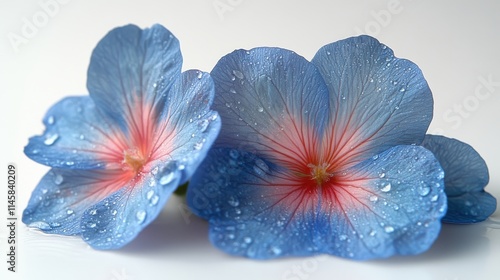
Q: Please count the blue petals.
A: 11